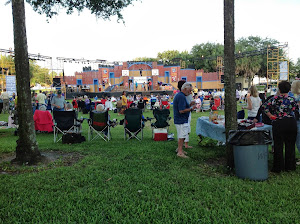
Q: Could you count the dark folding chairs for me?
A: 4